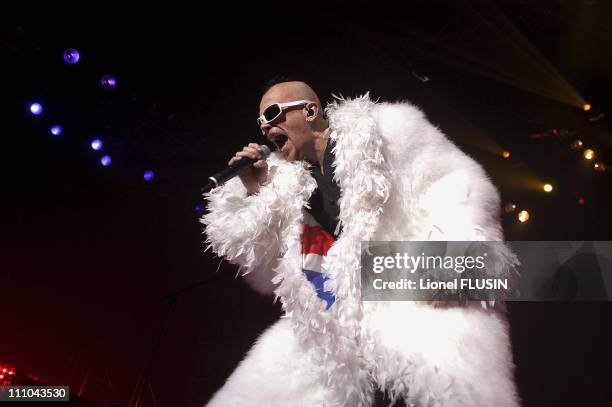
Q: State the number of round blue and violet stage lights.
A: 7